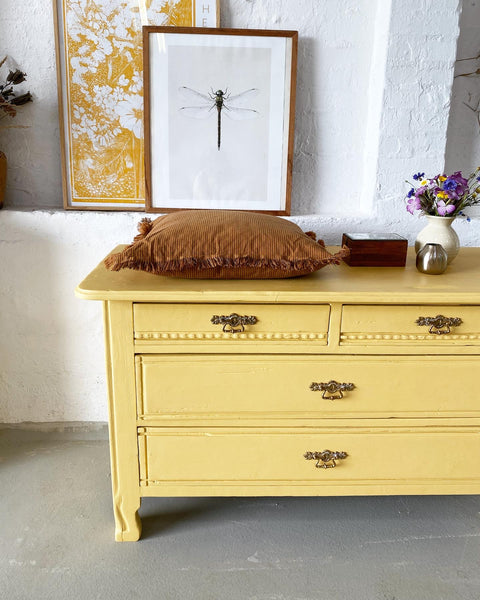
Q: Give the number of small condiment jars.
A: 0